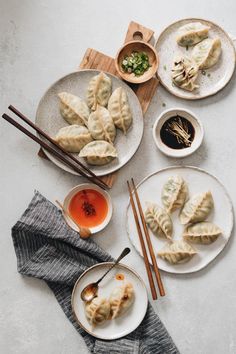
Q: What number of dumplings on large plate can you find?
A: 11